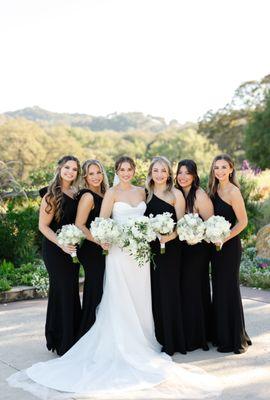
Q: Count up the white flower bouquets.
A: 6